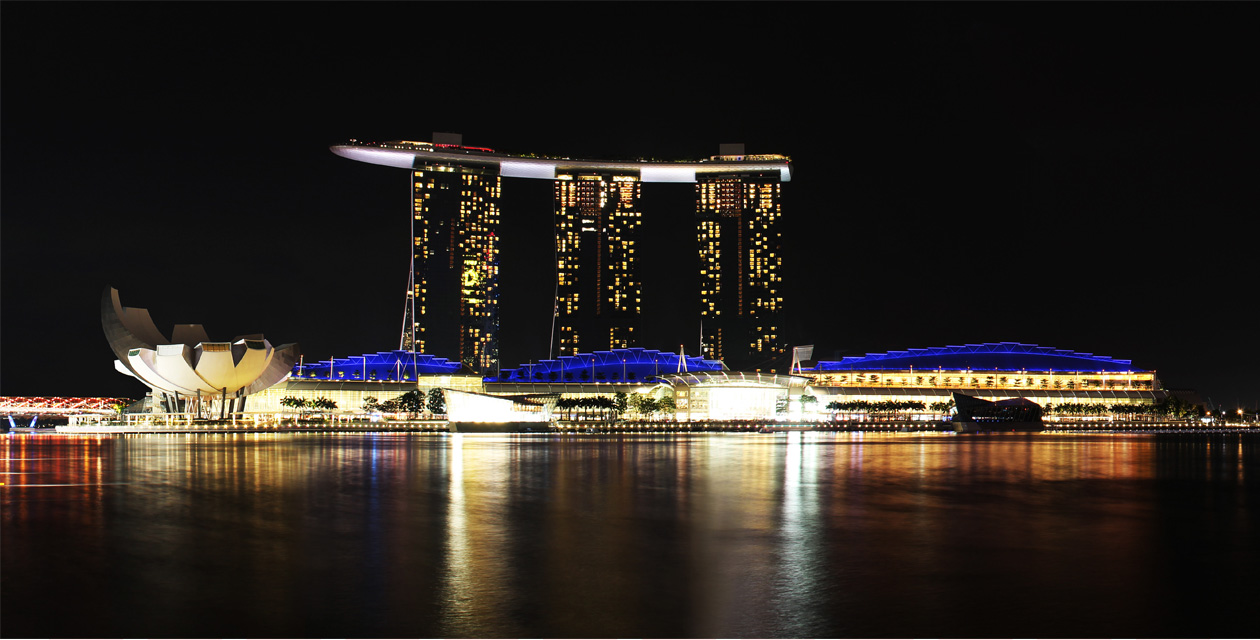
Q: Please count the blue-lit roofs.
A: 3